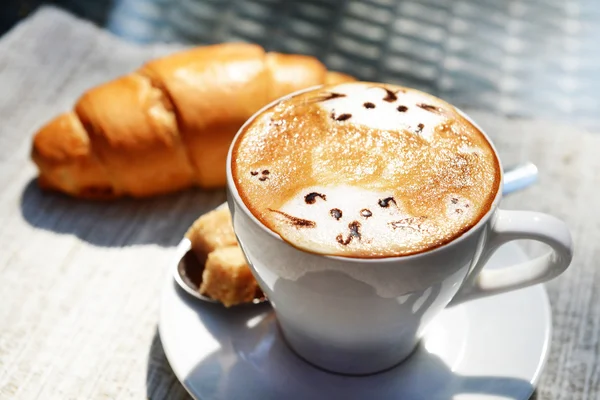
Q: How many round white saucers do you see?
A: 1